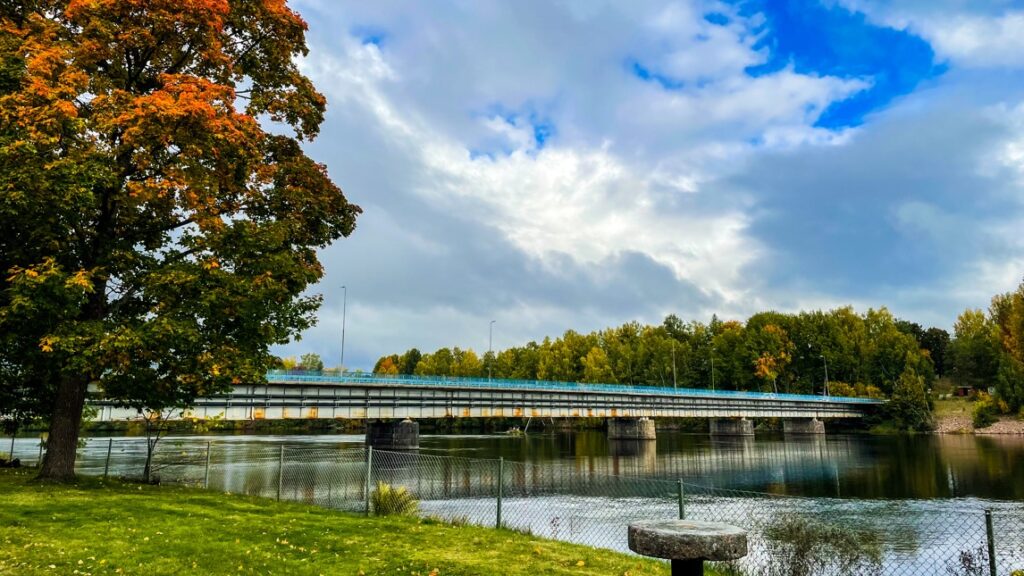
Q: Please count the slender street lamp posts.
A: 5